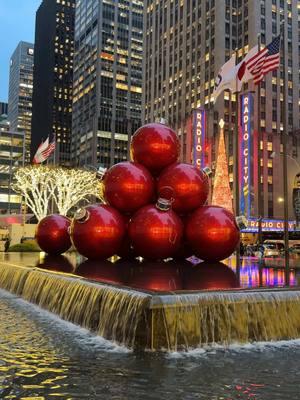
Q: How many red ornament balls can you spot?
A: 7